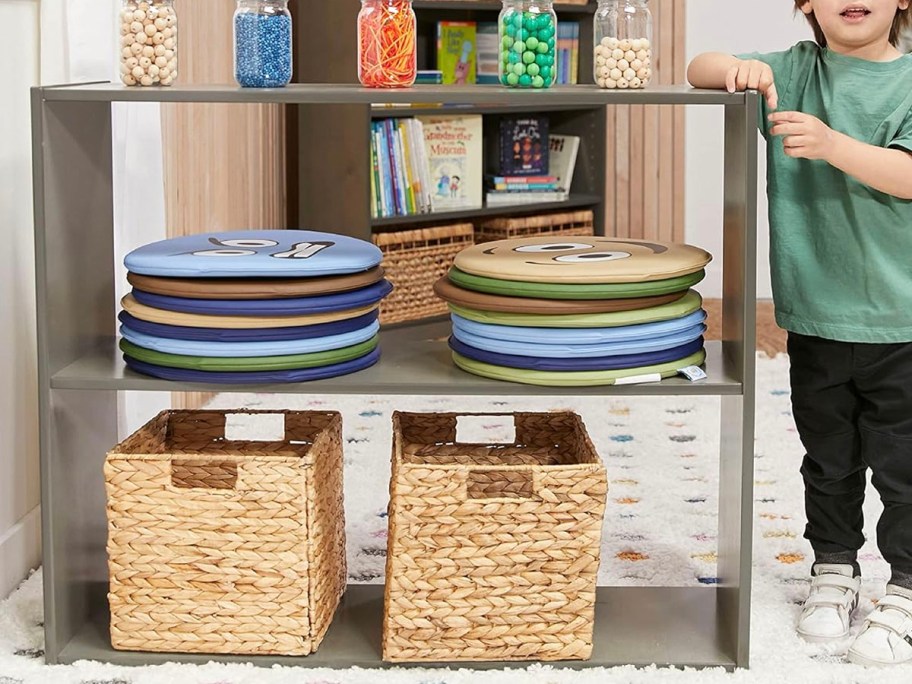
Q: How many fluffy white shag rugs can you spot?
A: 1